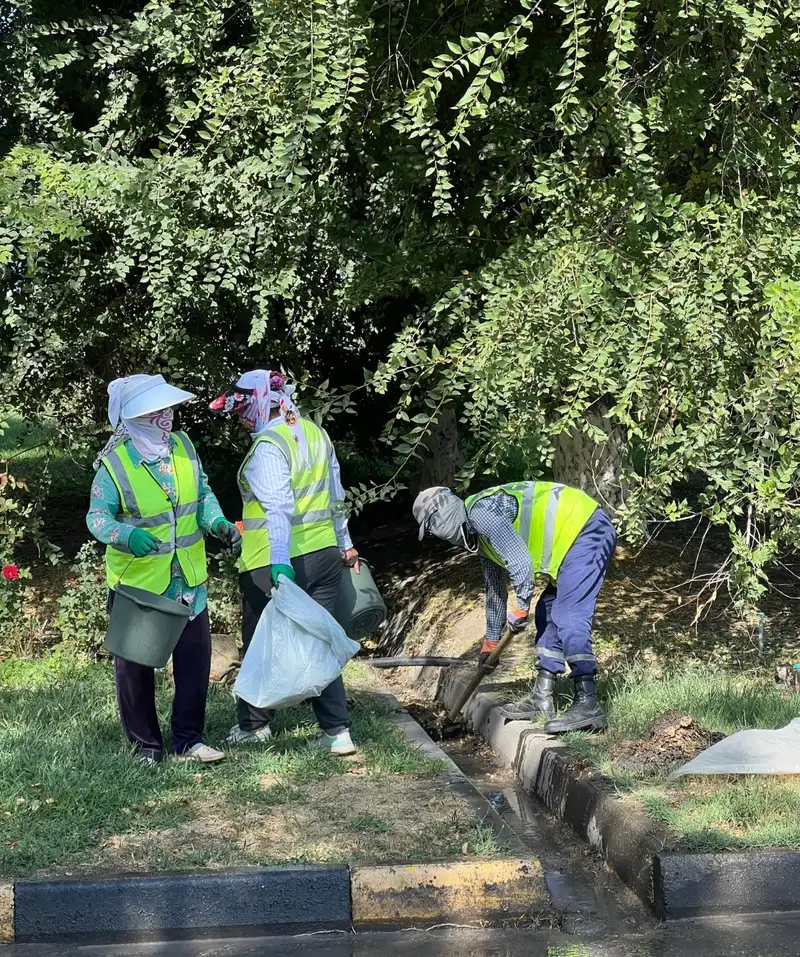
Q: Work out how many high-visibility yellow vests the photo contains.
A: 3